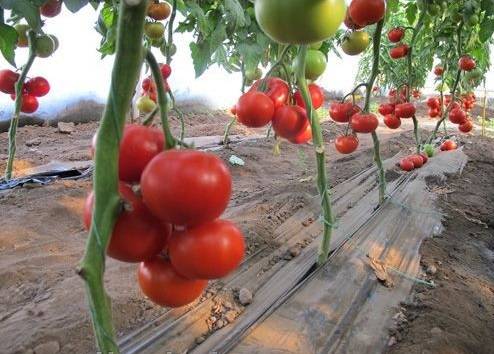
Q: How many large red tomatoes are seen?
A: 5